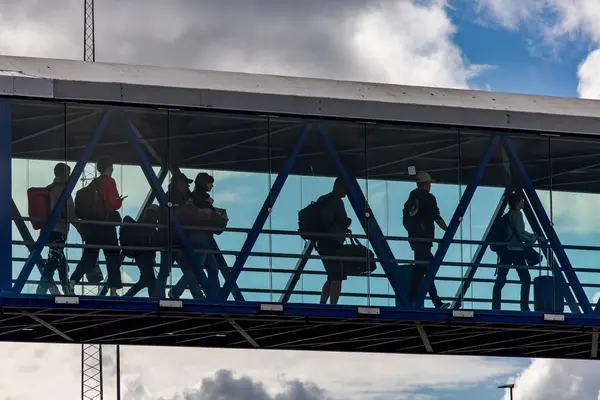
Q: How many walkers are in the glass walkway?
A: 8